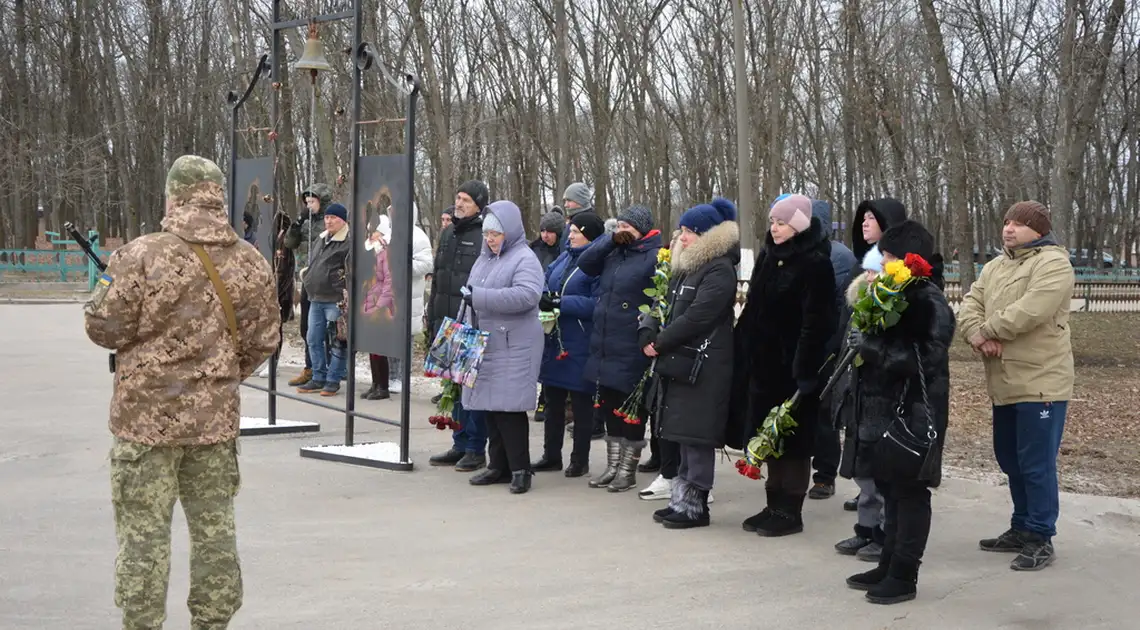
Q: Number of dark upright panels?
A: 2